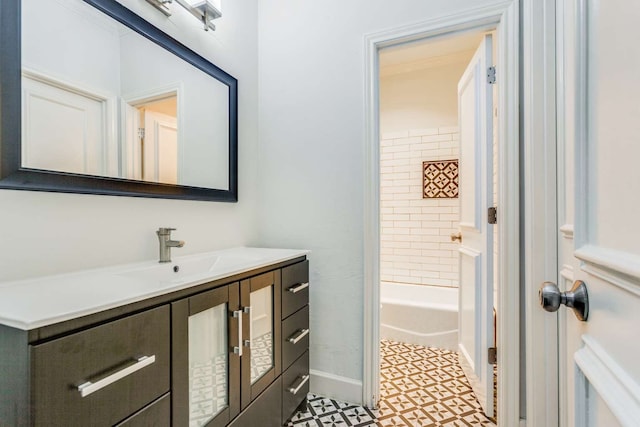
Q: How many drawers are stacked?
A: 3